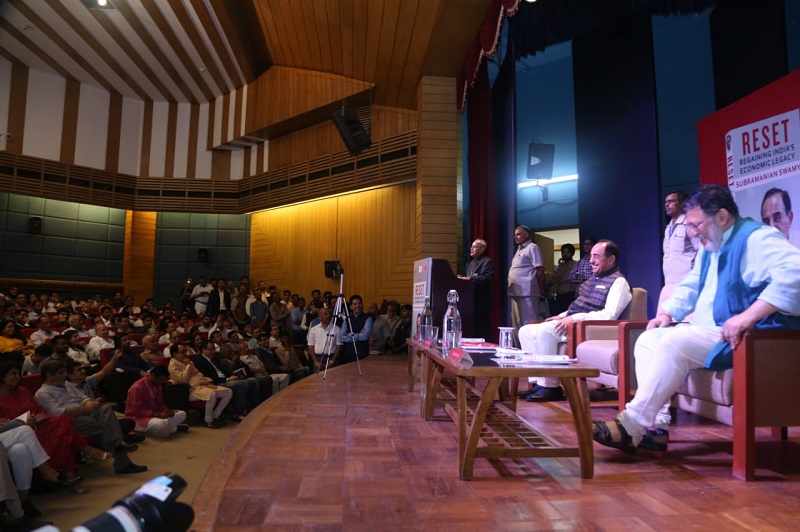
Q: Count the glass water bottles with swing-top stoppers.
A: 2